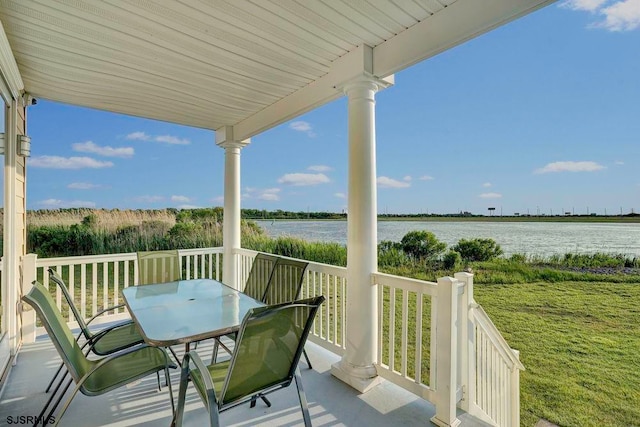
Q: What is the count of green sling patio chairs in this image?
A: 6